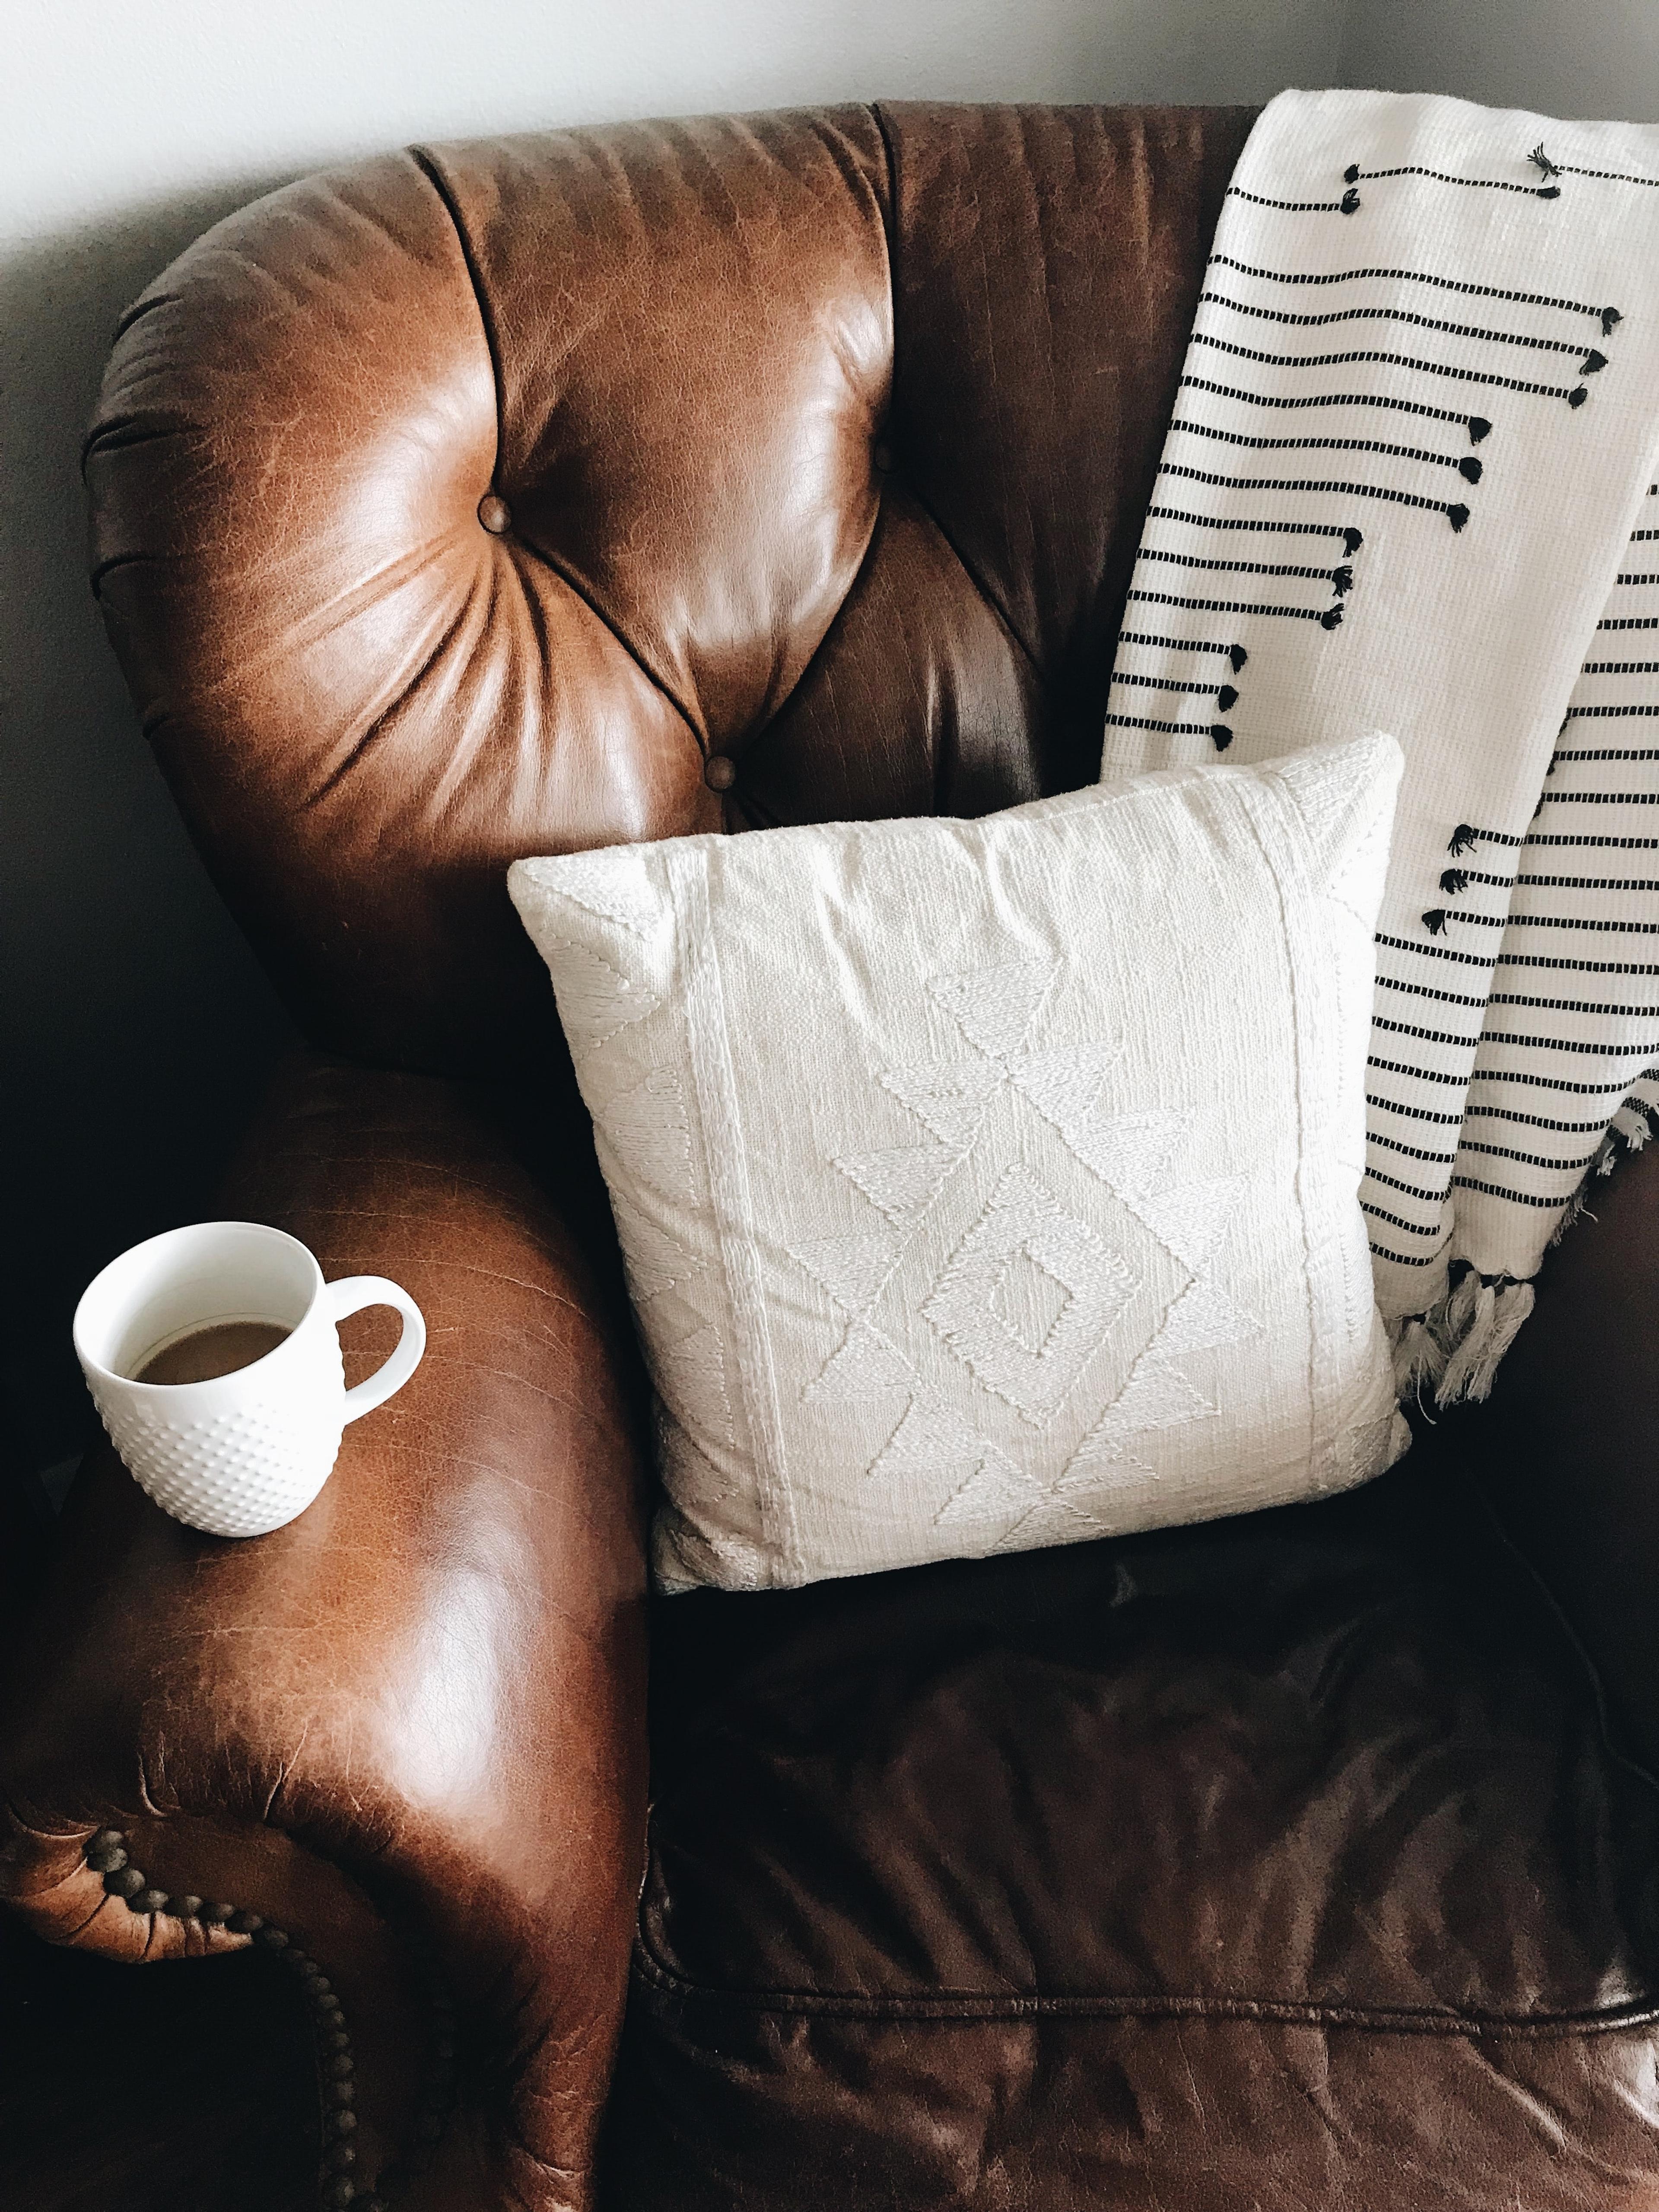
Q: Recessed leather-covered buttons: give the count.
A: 3